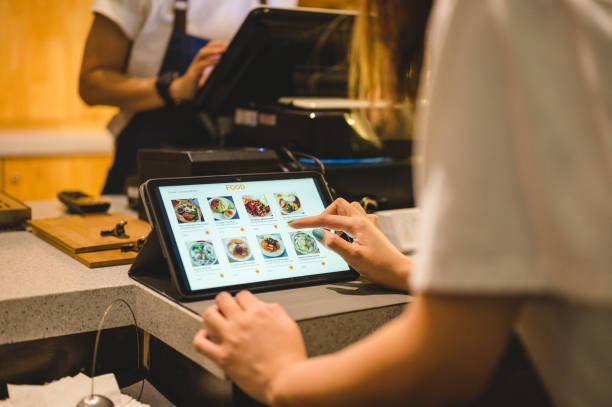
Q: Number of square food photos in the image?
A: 8